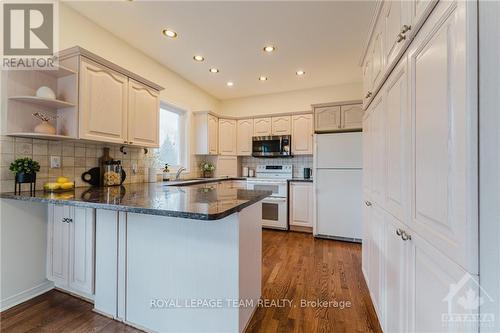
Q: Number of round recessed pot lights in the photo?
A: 7